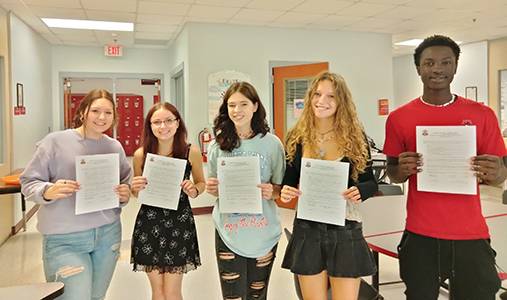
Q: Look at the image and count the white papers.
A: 5